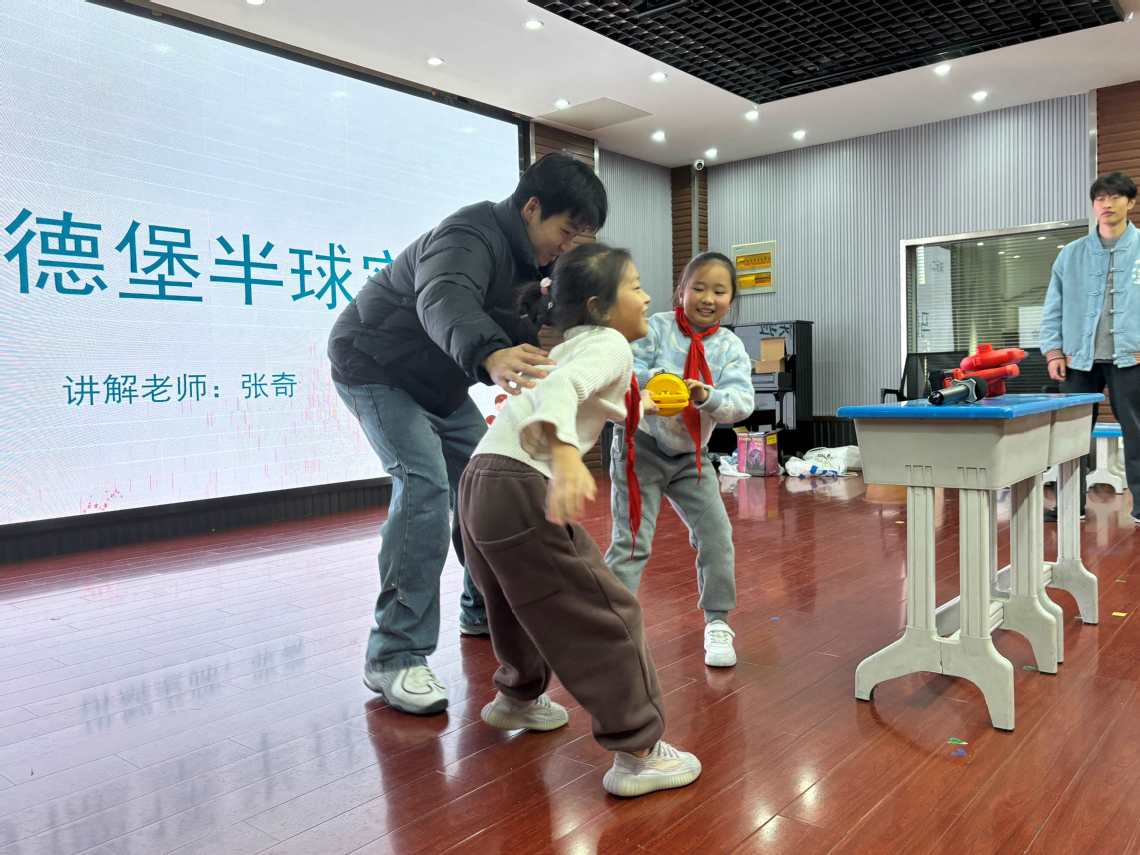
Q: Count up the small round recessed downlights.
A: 11